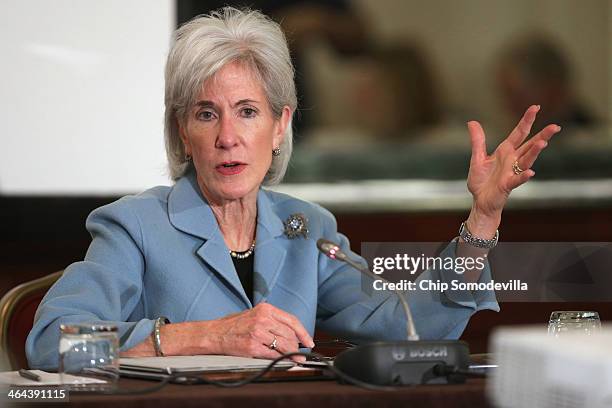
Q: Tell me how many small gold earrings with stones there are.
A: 2